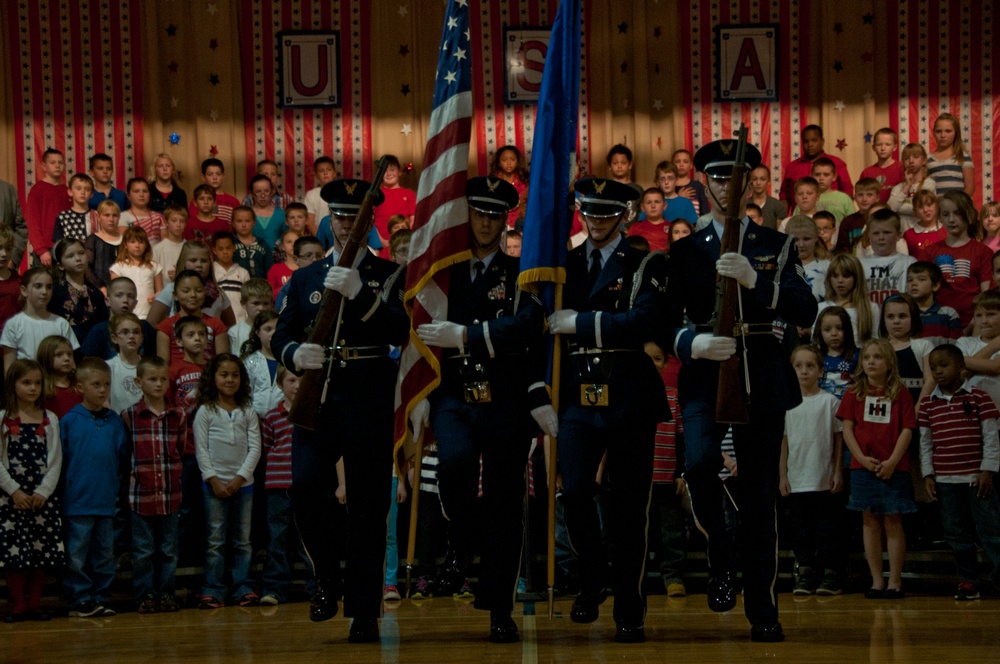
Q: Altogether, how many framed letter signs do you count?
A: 3